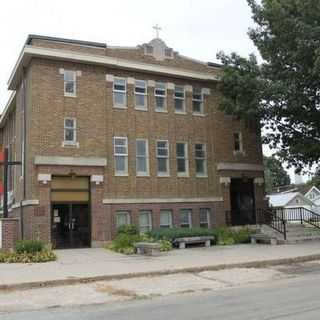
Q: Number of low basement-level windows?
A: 5